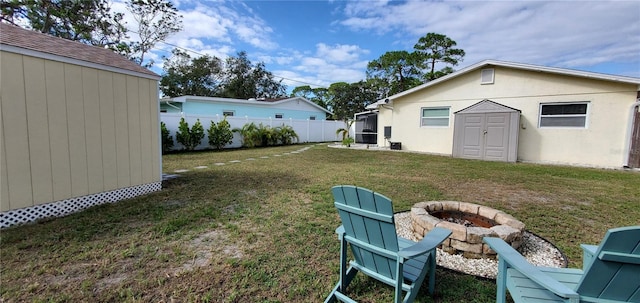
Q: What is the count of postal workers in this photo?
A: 0